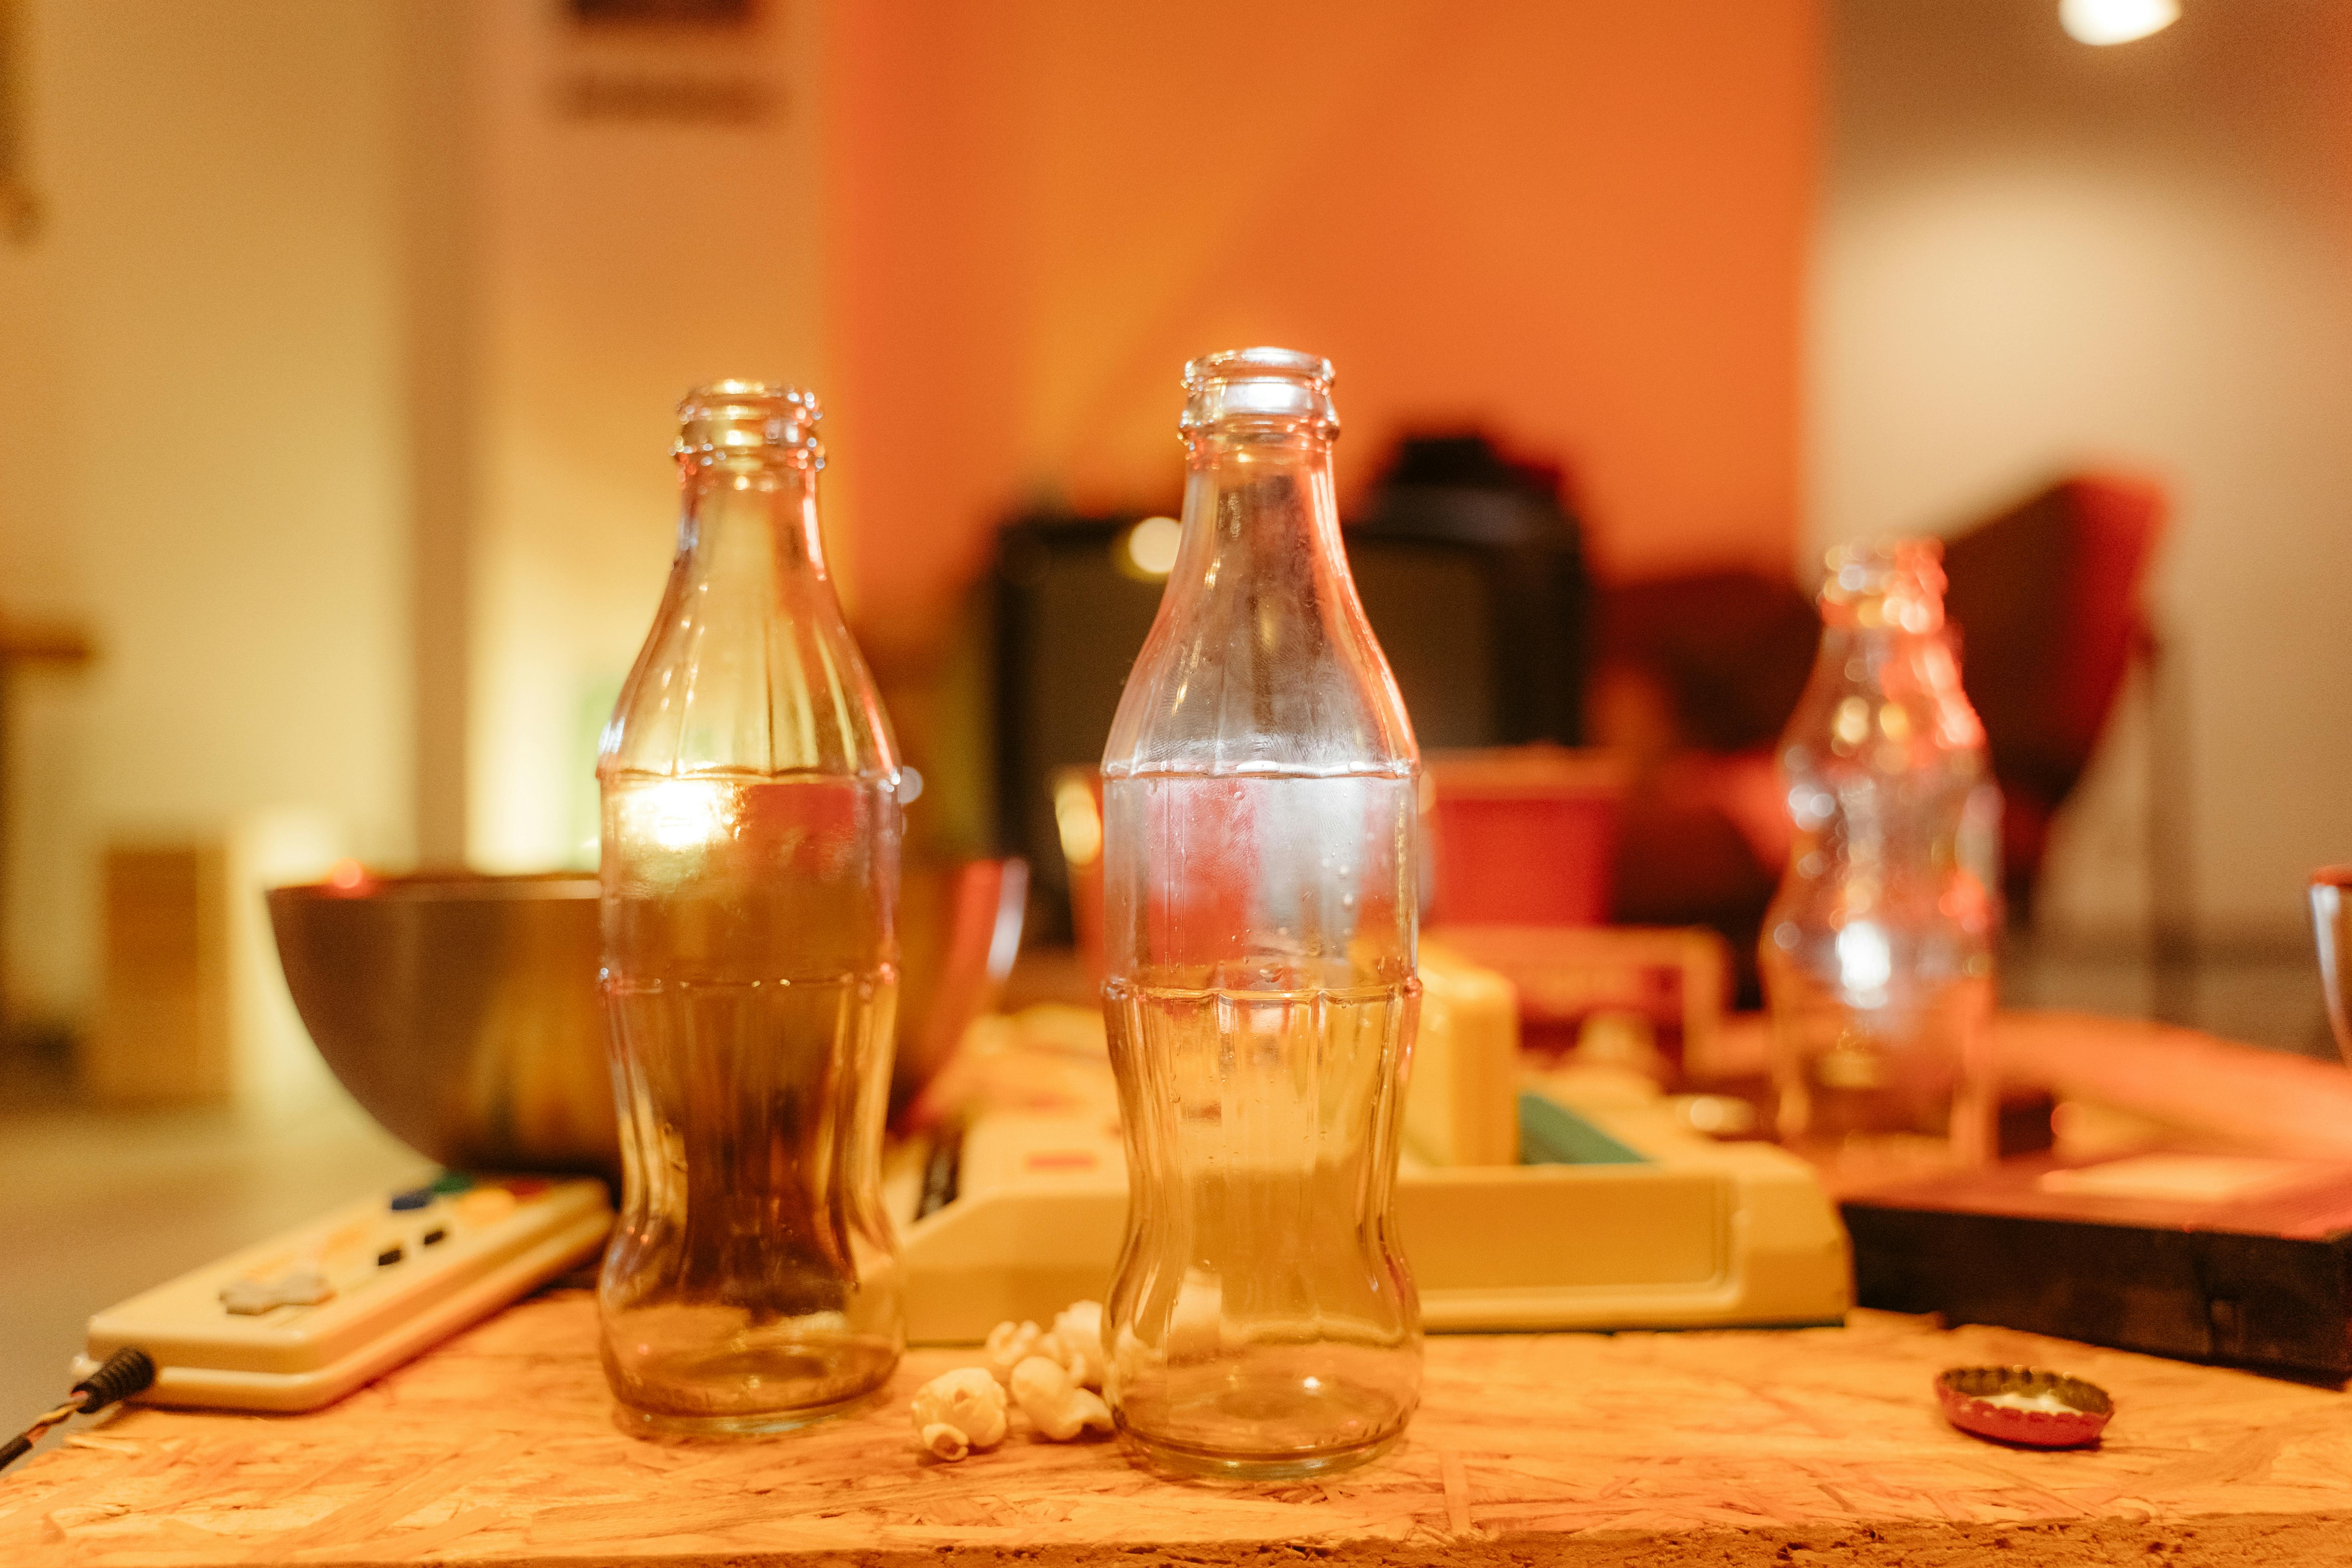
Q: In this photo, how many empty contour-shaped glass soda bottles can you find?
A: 3